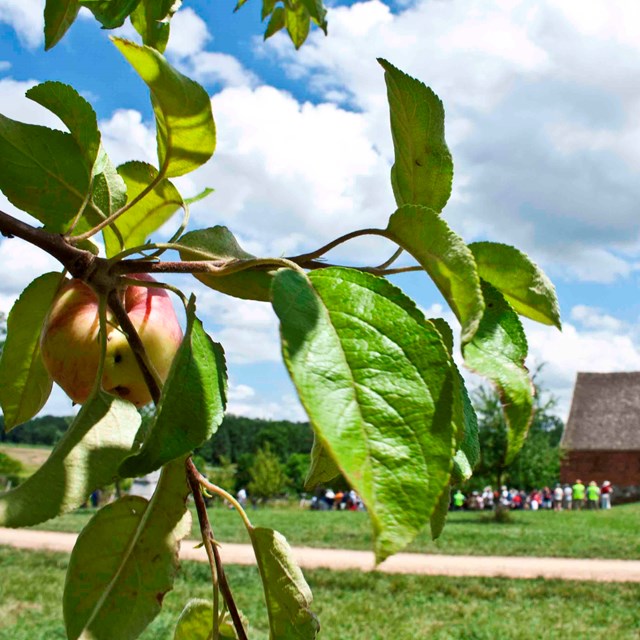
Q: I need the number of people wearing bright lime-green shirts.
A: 3